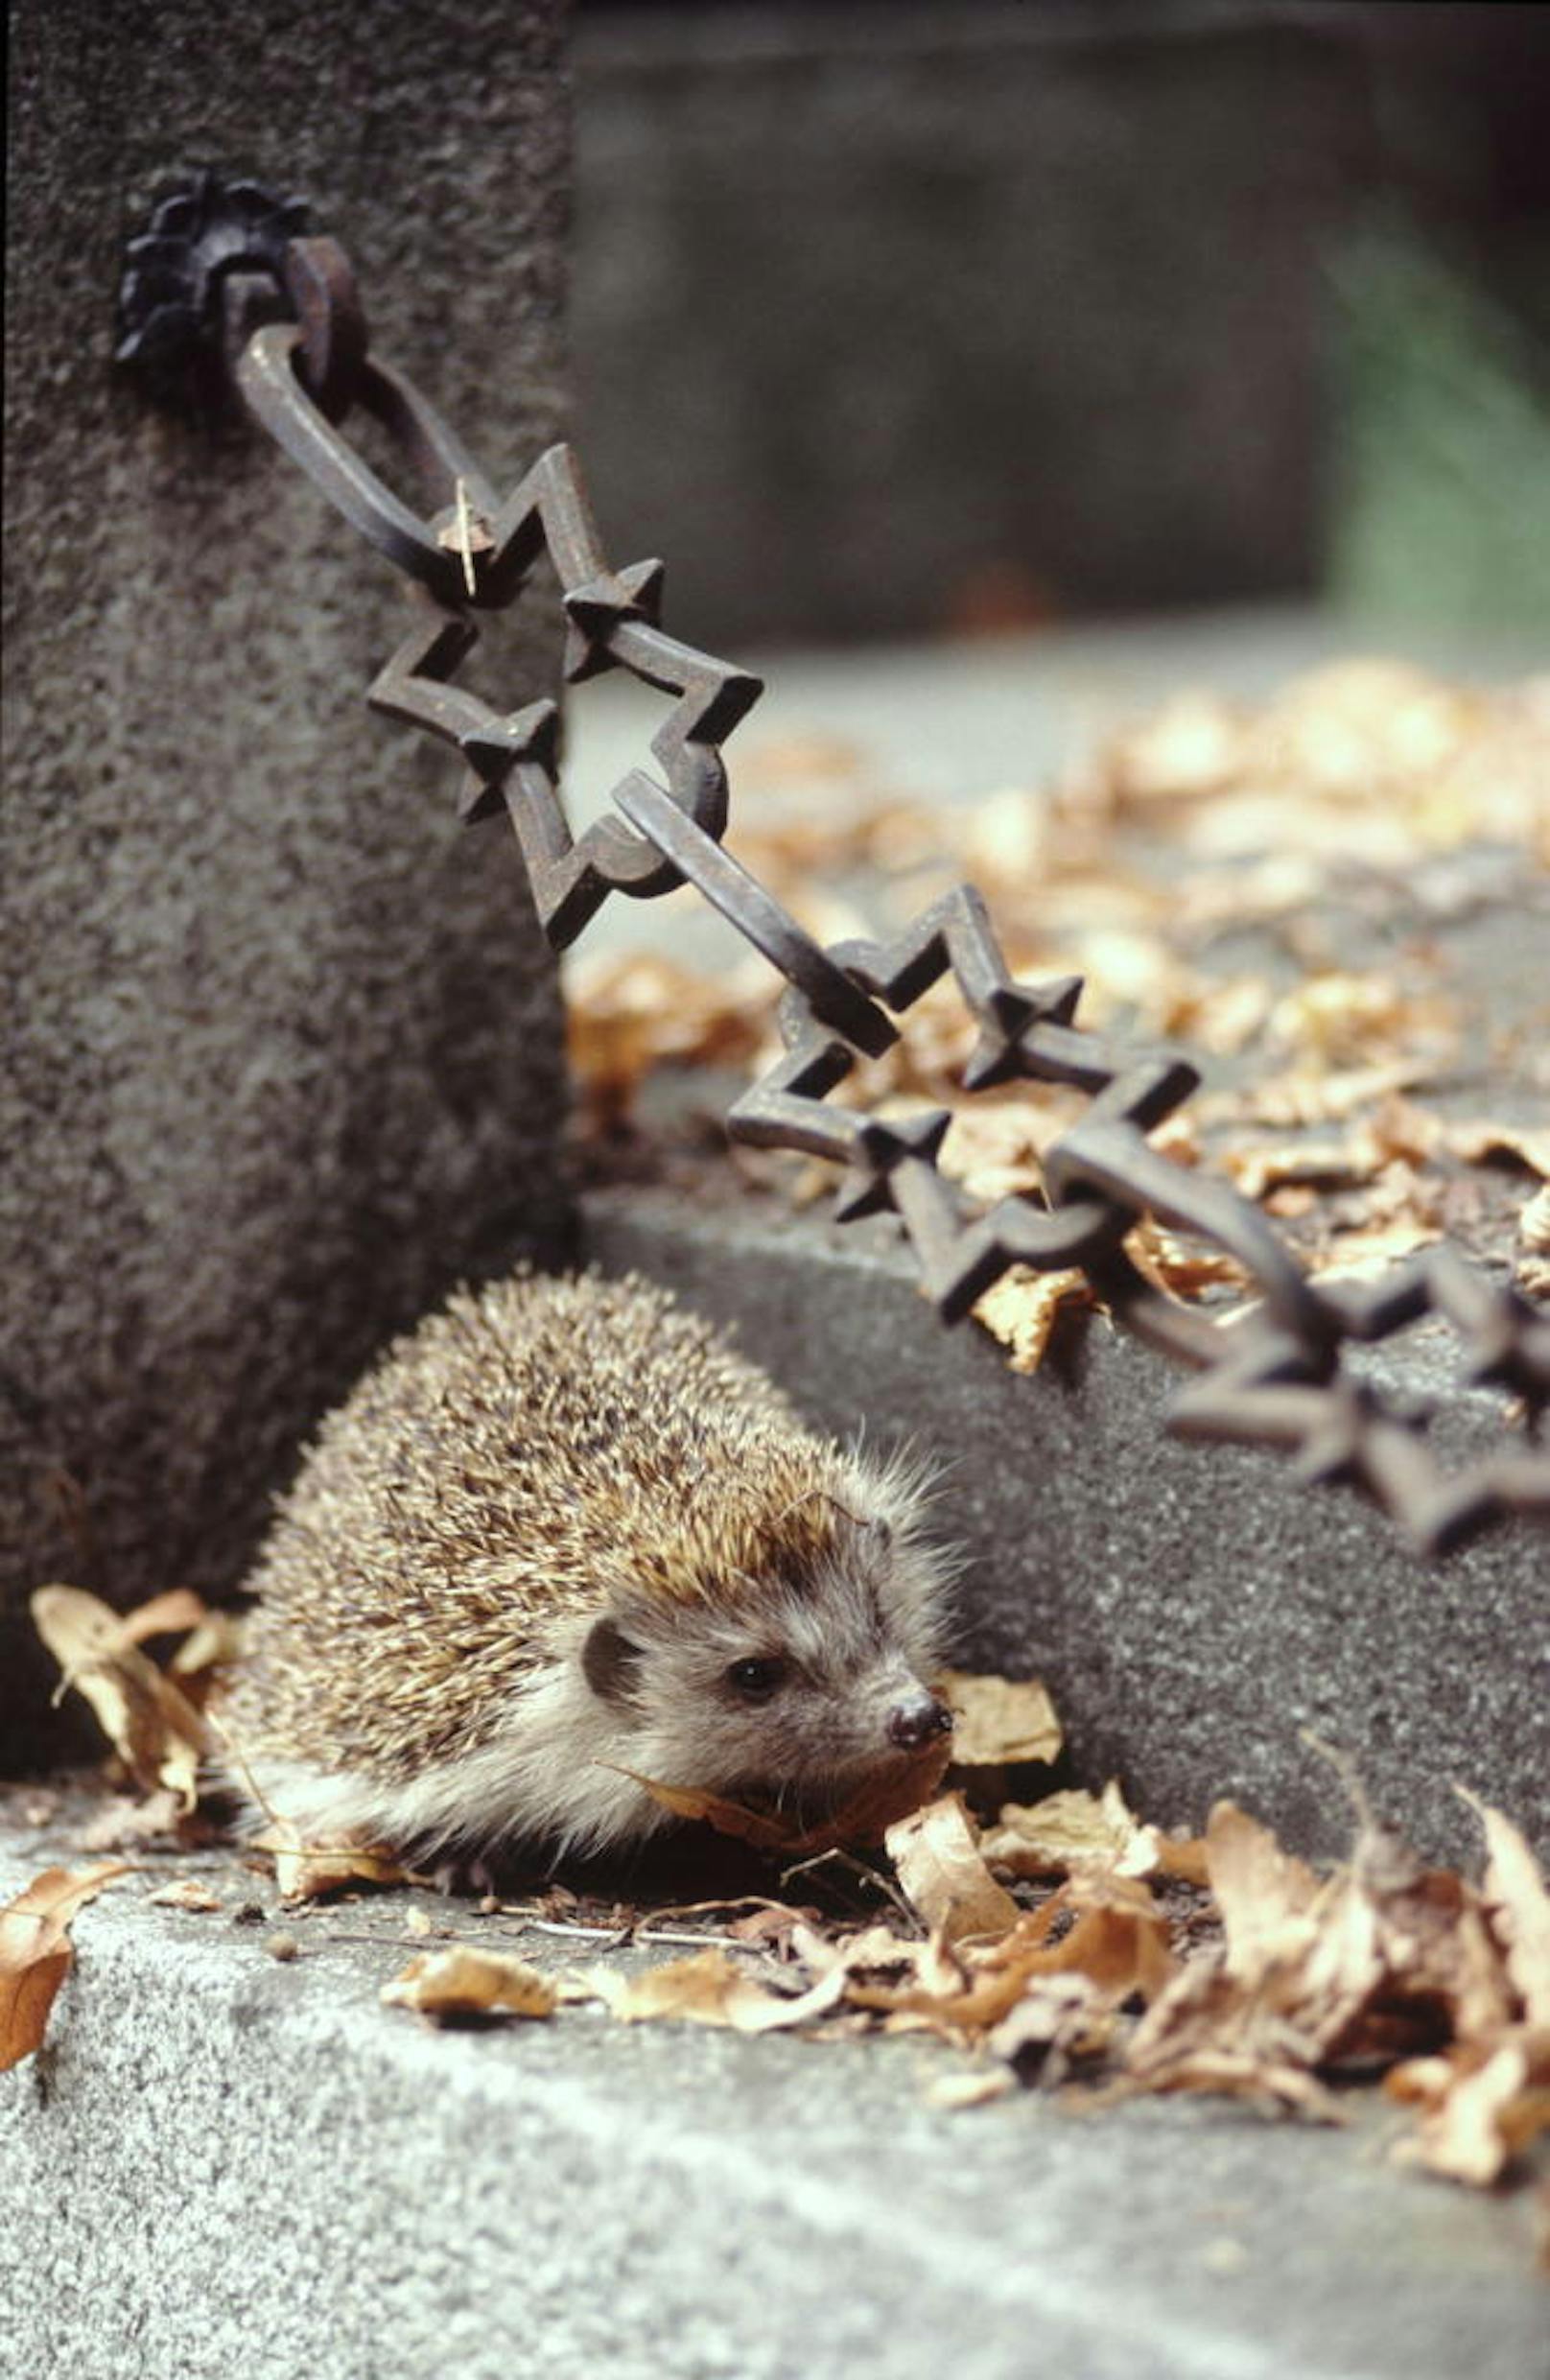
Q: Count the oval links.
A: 3